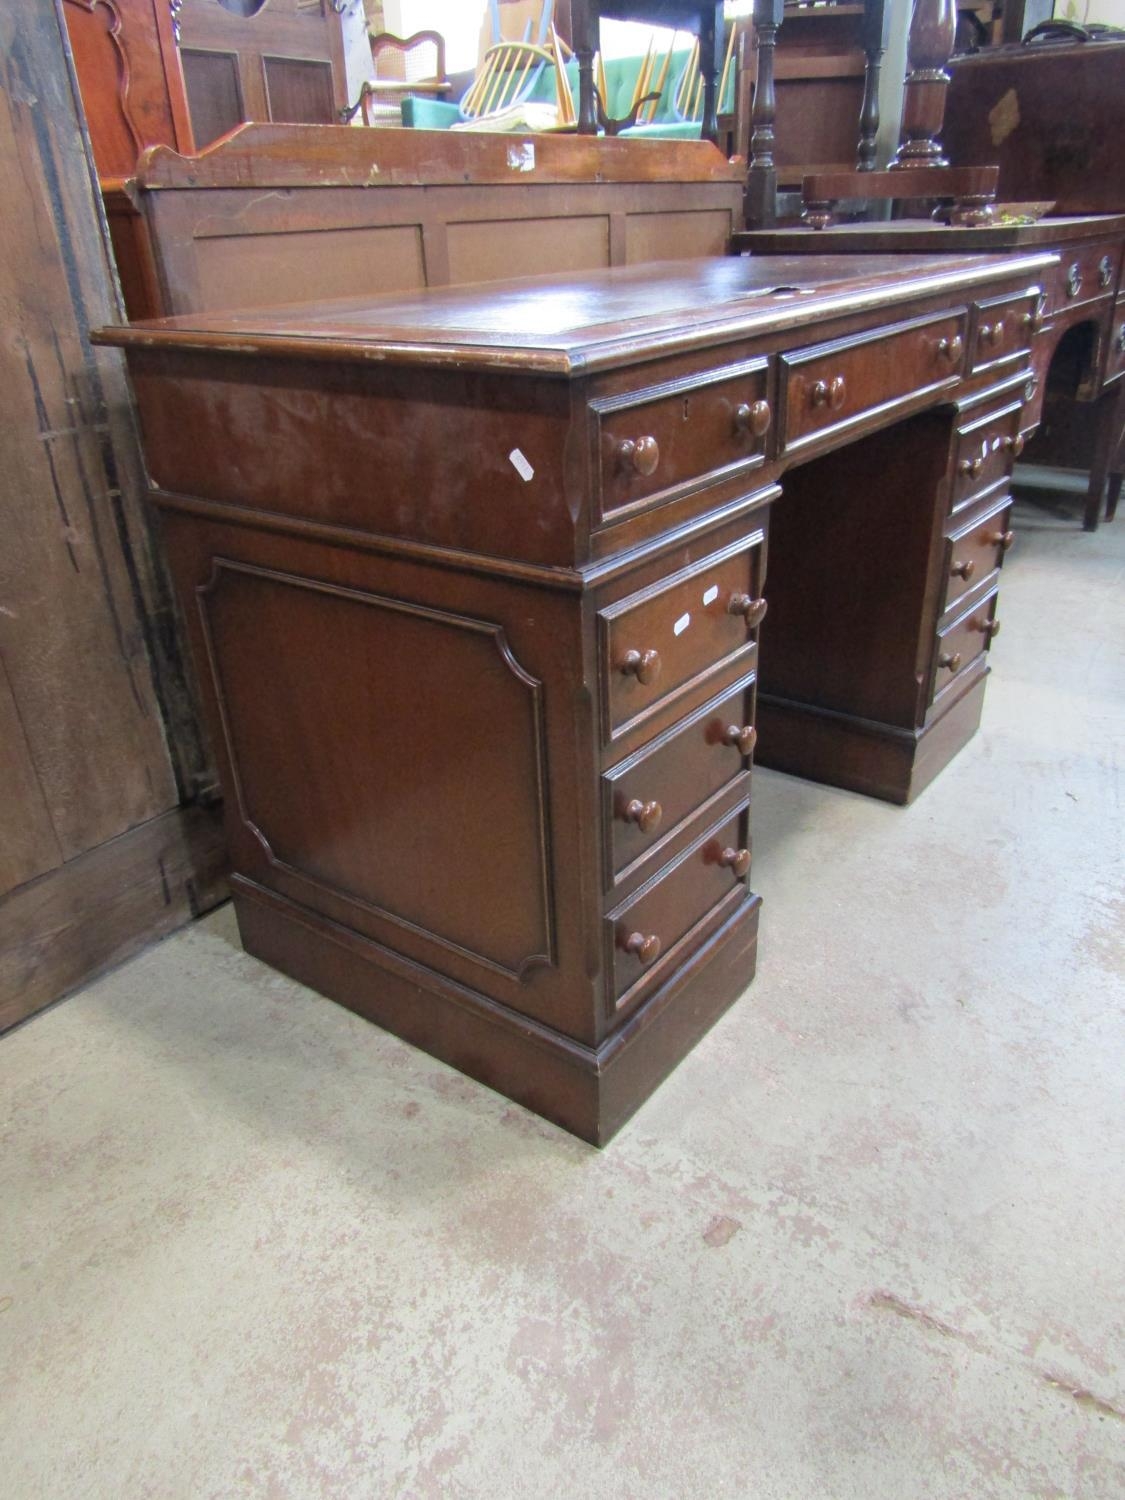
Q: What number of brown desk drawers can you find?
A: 9